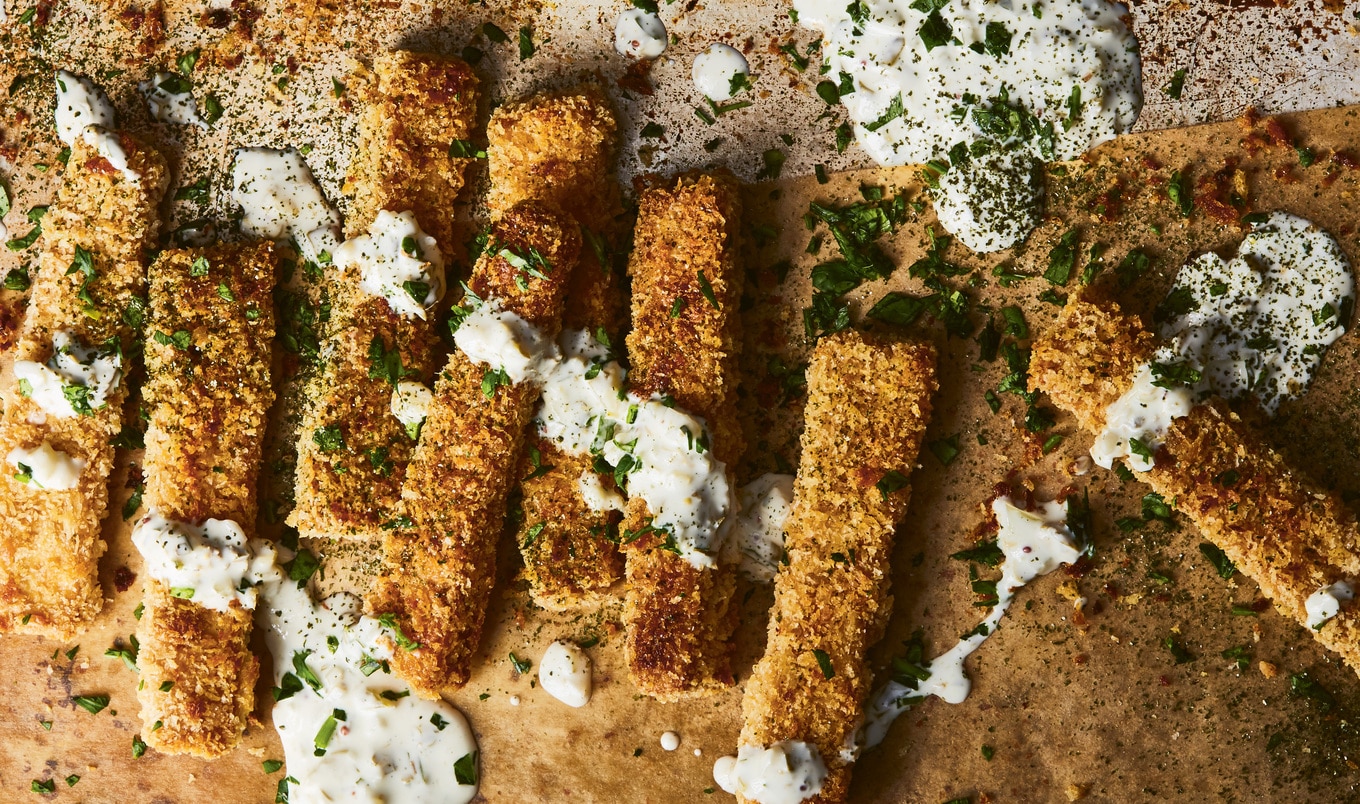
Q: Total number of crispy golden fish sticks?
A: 8